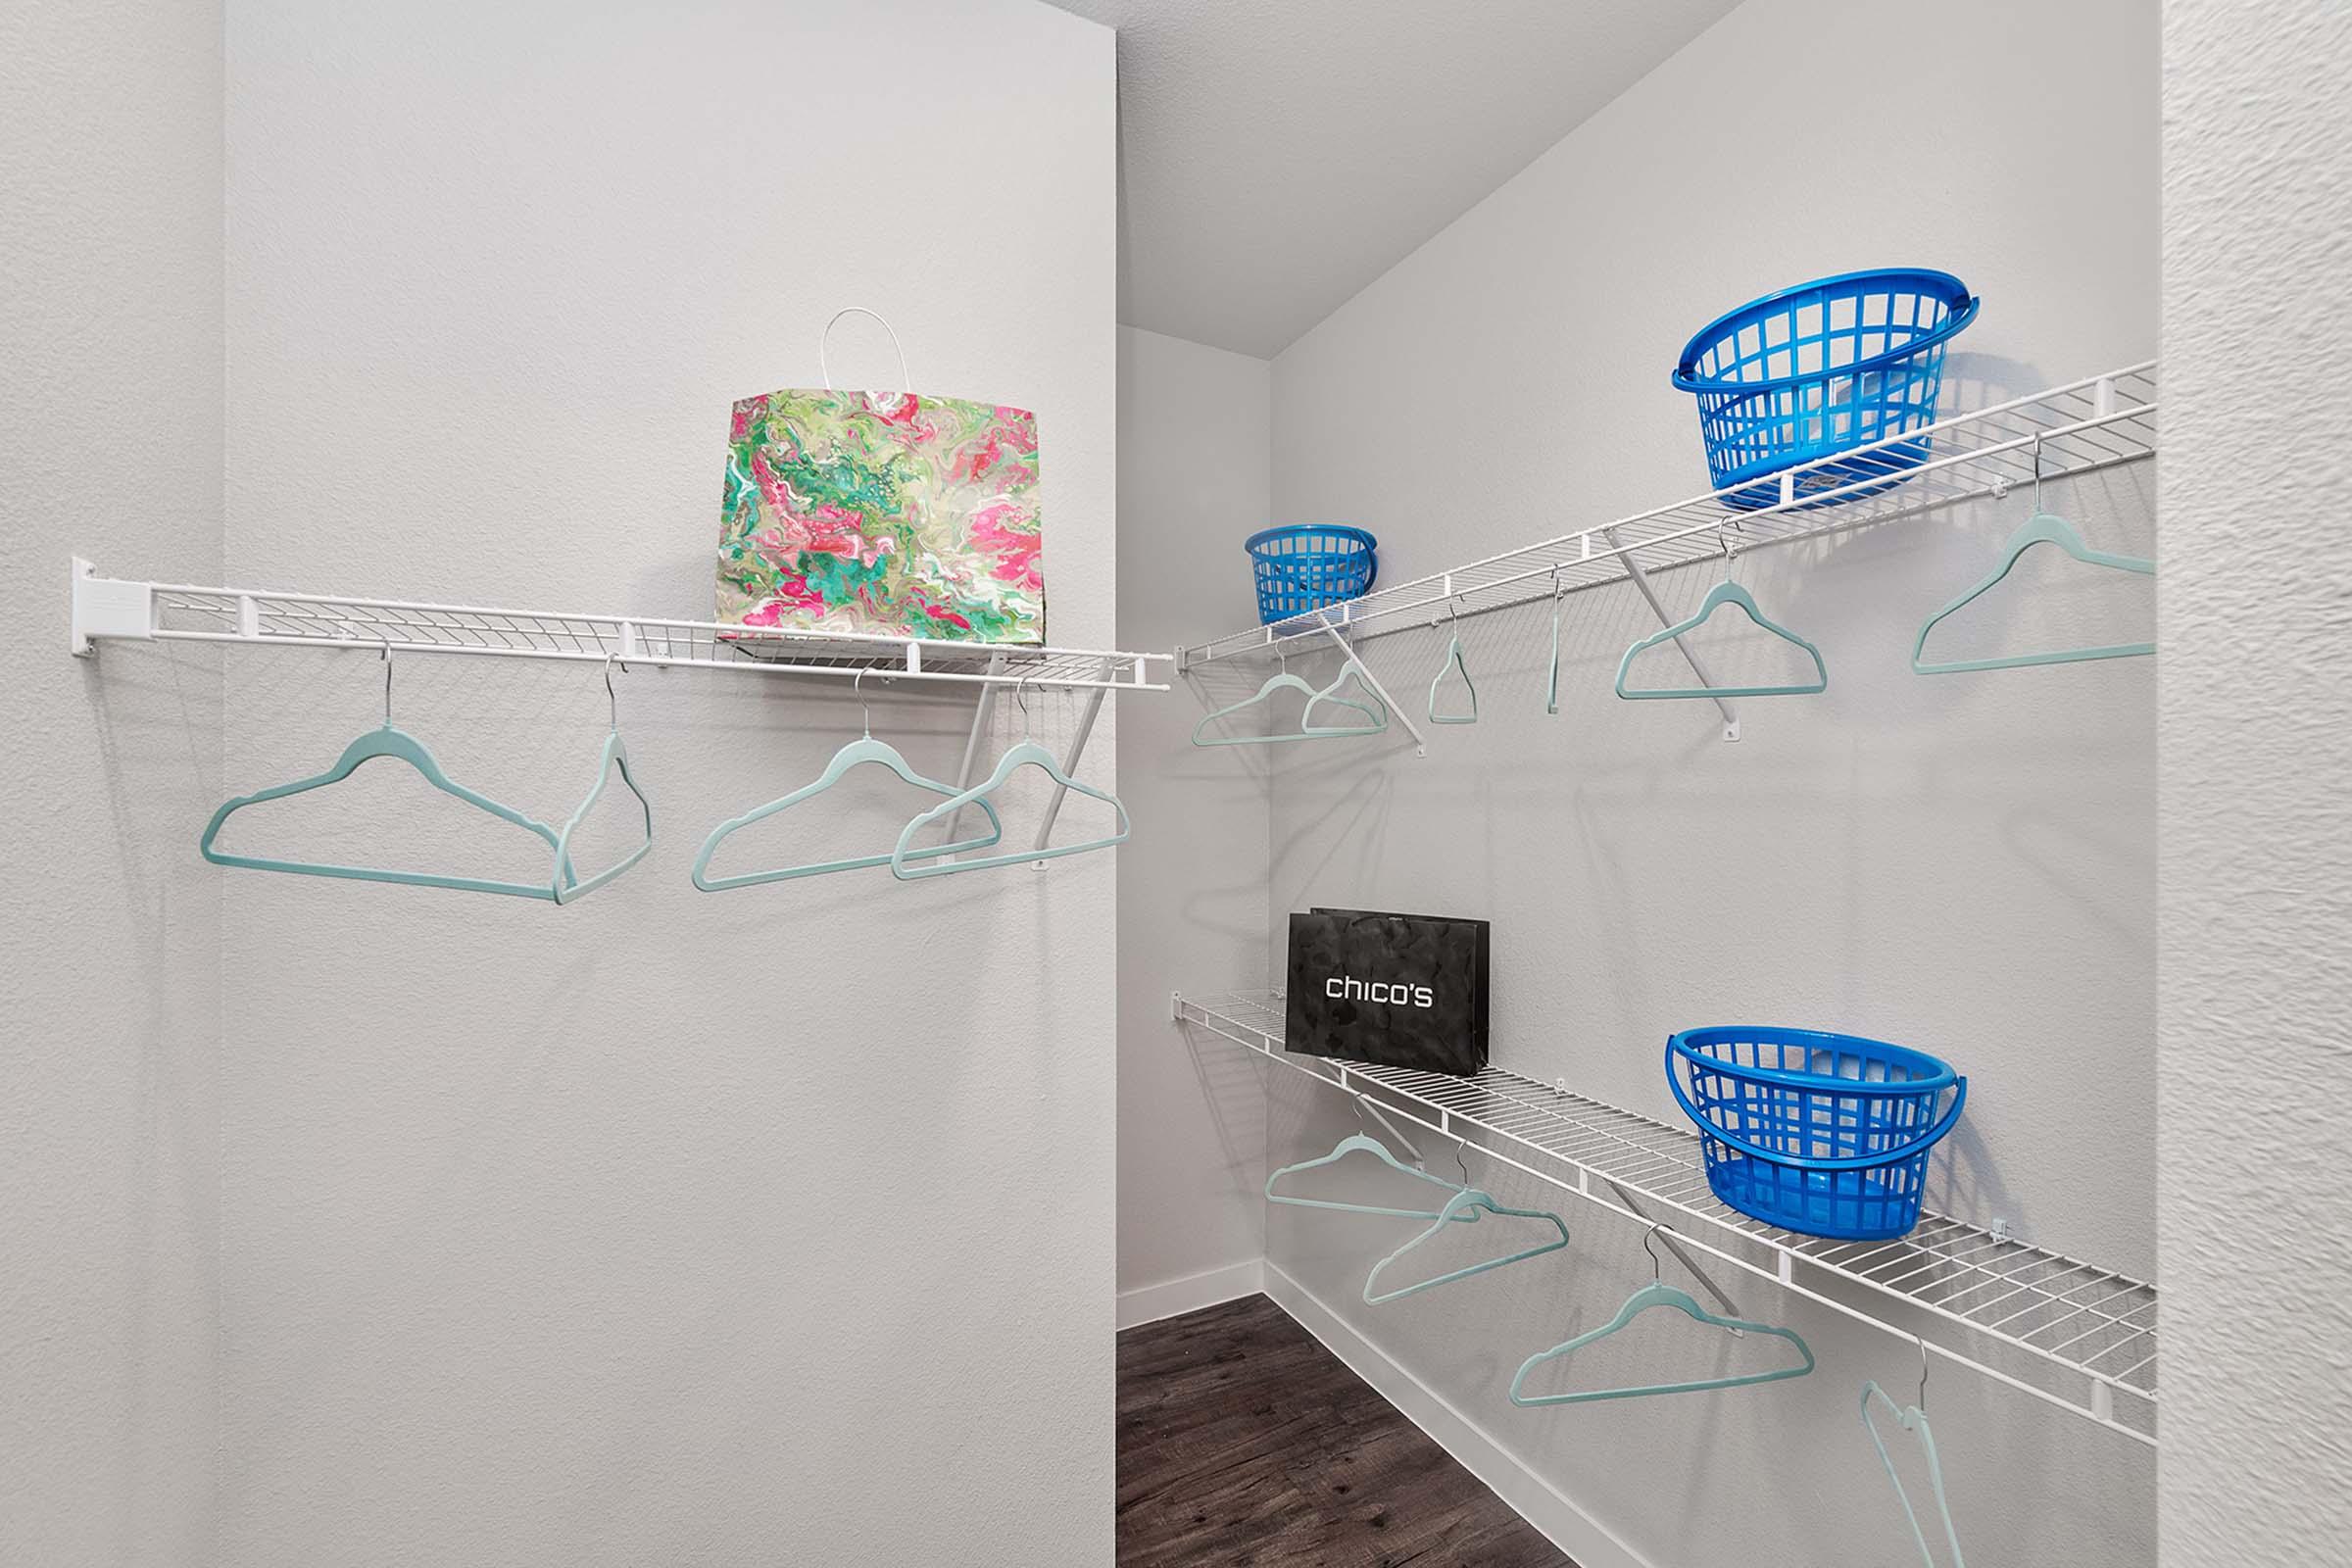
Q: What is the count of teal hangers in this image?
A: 14